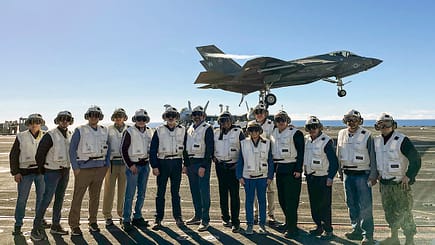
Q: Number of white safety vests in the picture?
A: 14